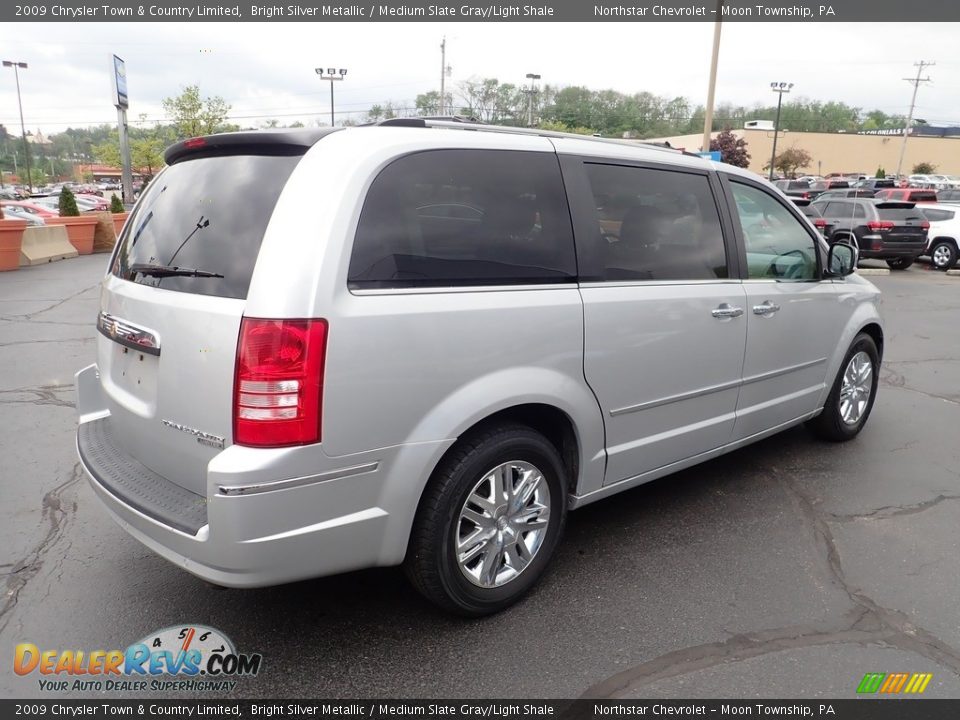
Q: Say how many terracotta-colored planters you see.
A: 3